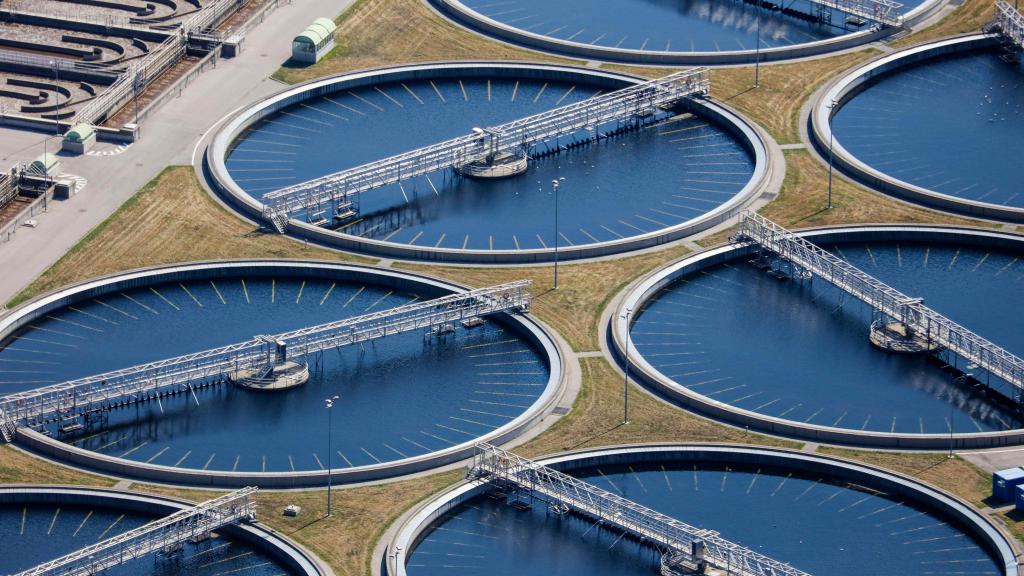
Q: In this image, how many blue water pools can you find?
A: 7